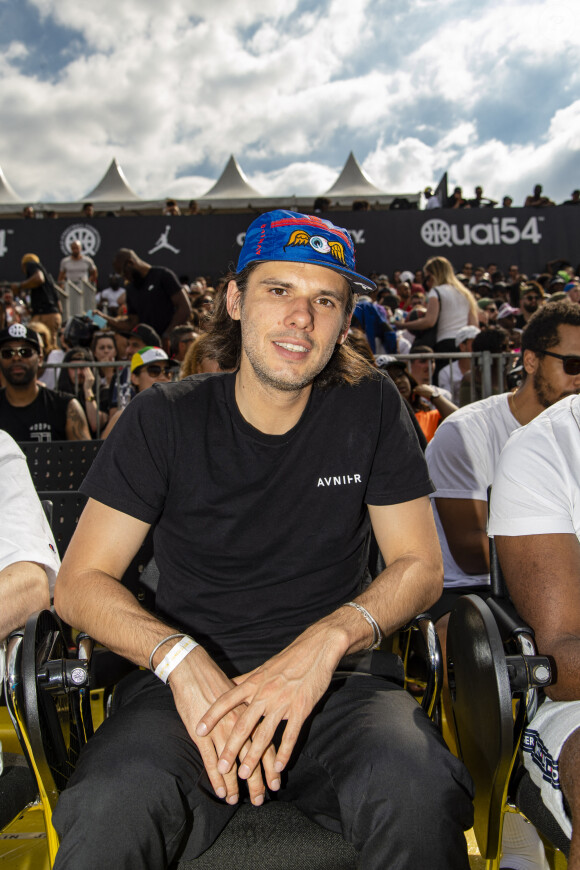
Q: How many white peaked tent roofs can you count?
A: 4